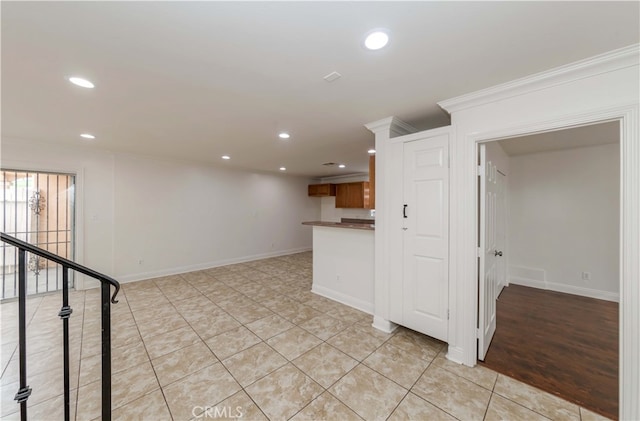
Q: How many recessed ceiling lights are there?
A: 8